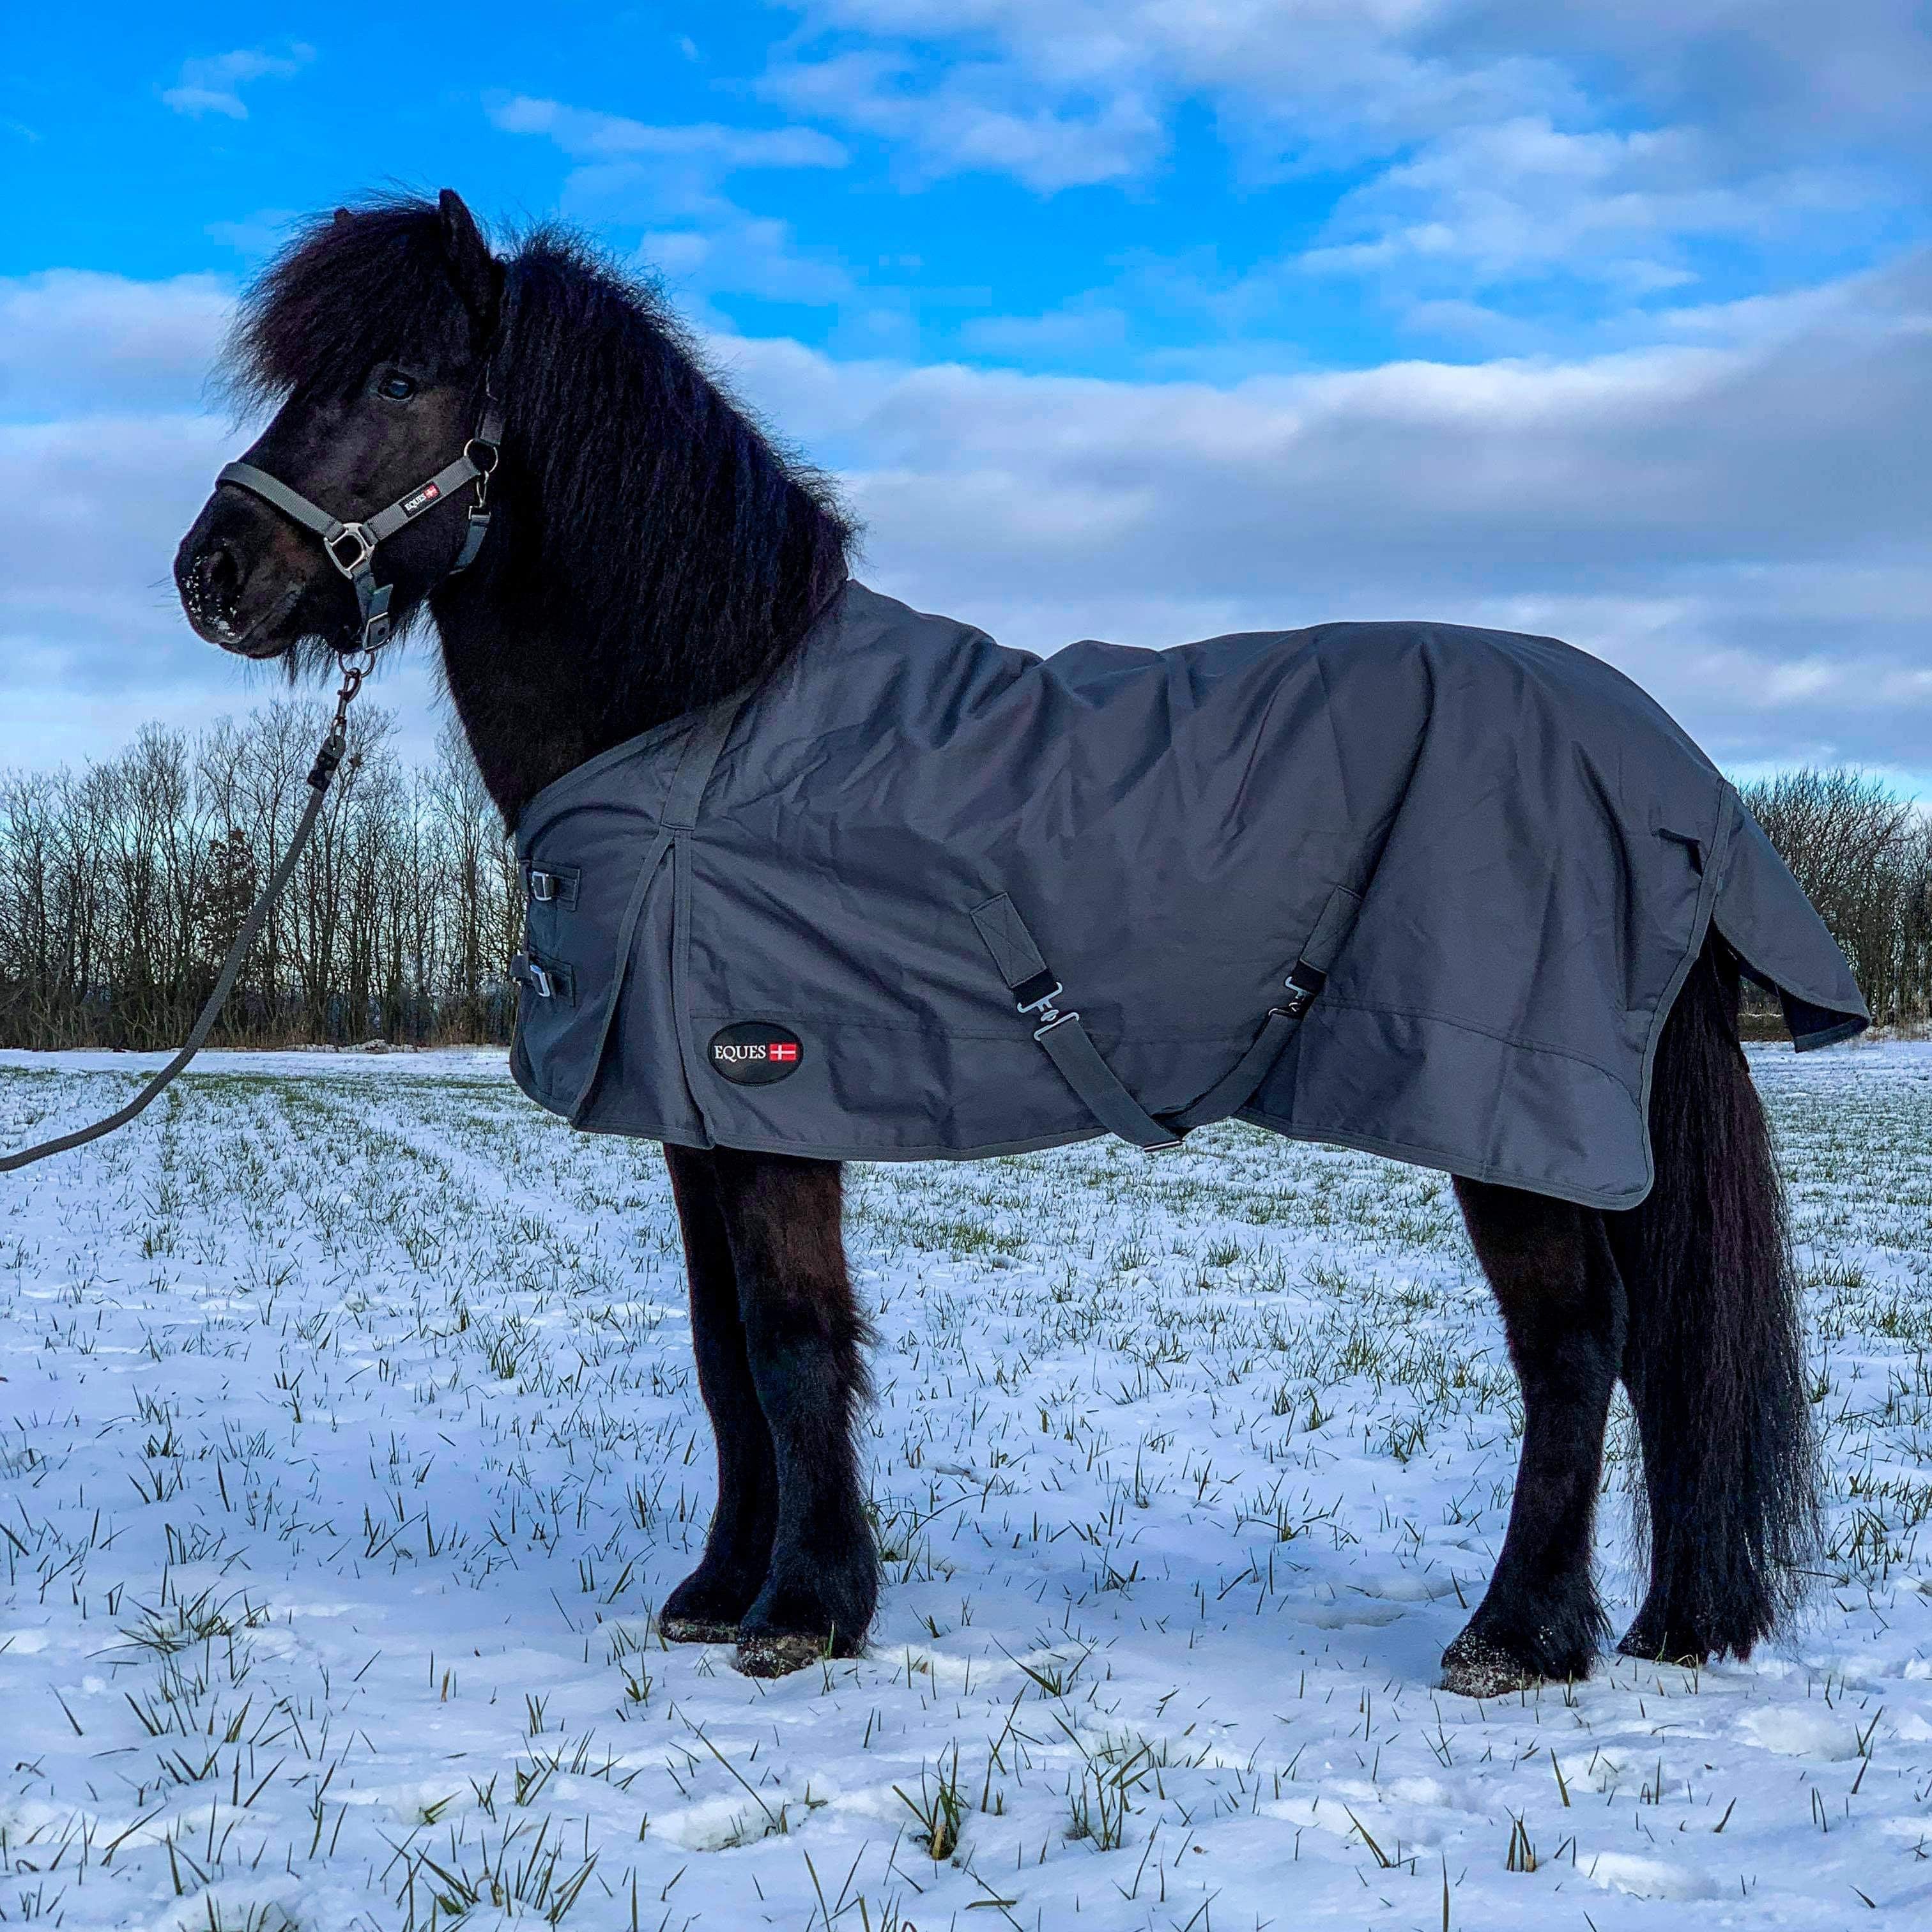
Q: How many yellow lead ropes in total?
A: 0